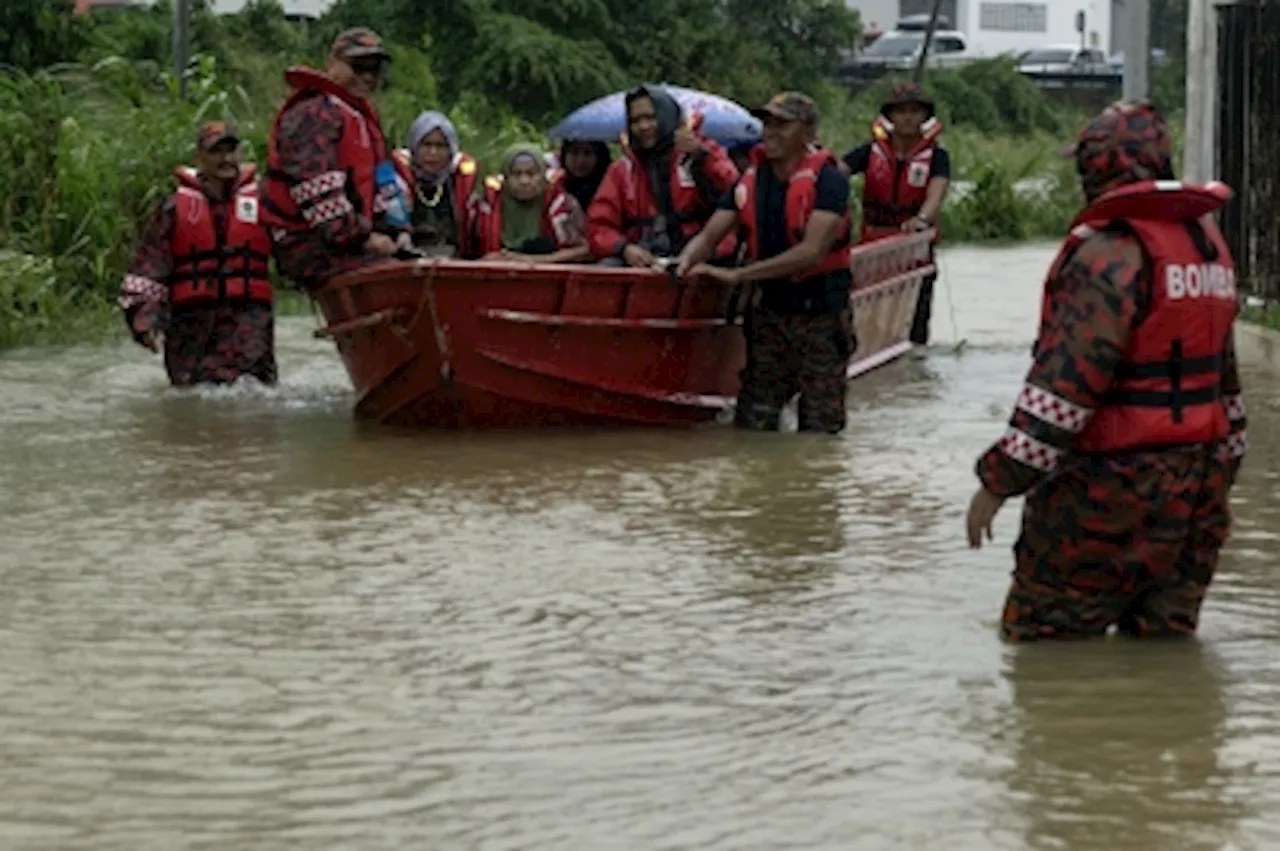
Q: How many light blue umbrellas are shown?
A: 1